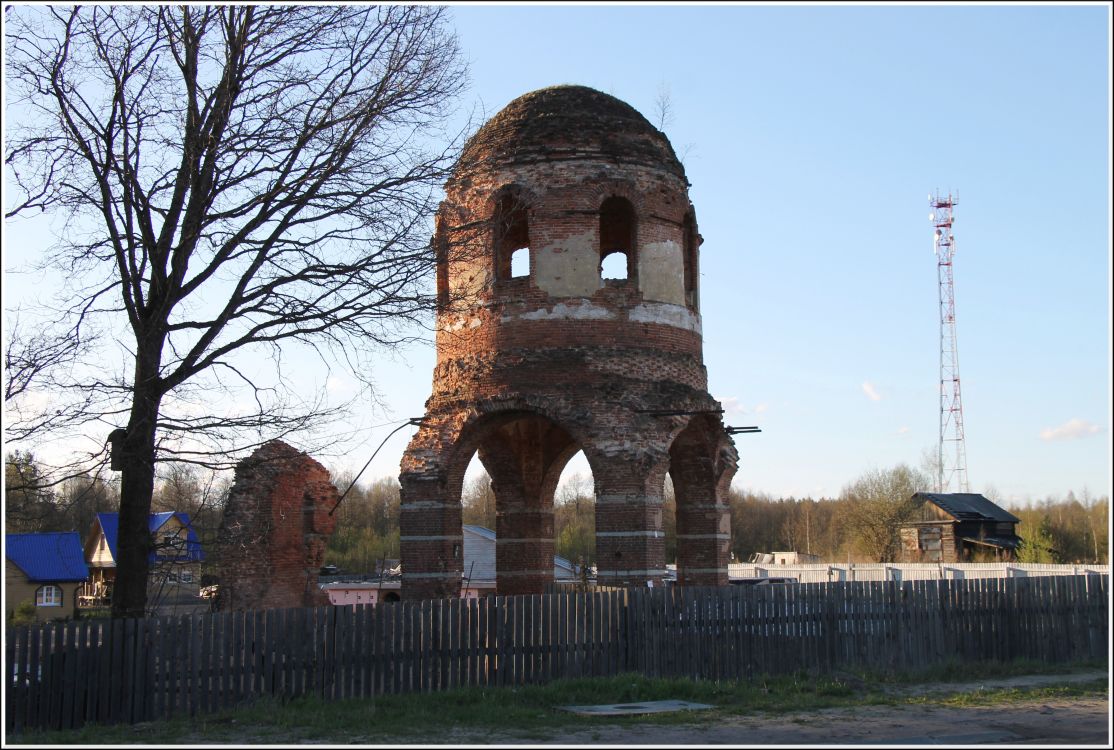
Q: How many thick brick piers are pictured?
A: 4